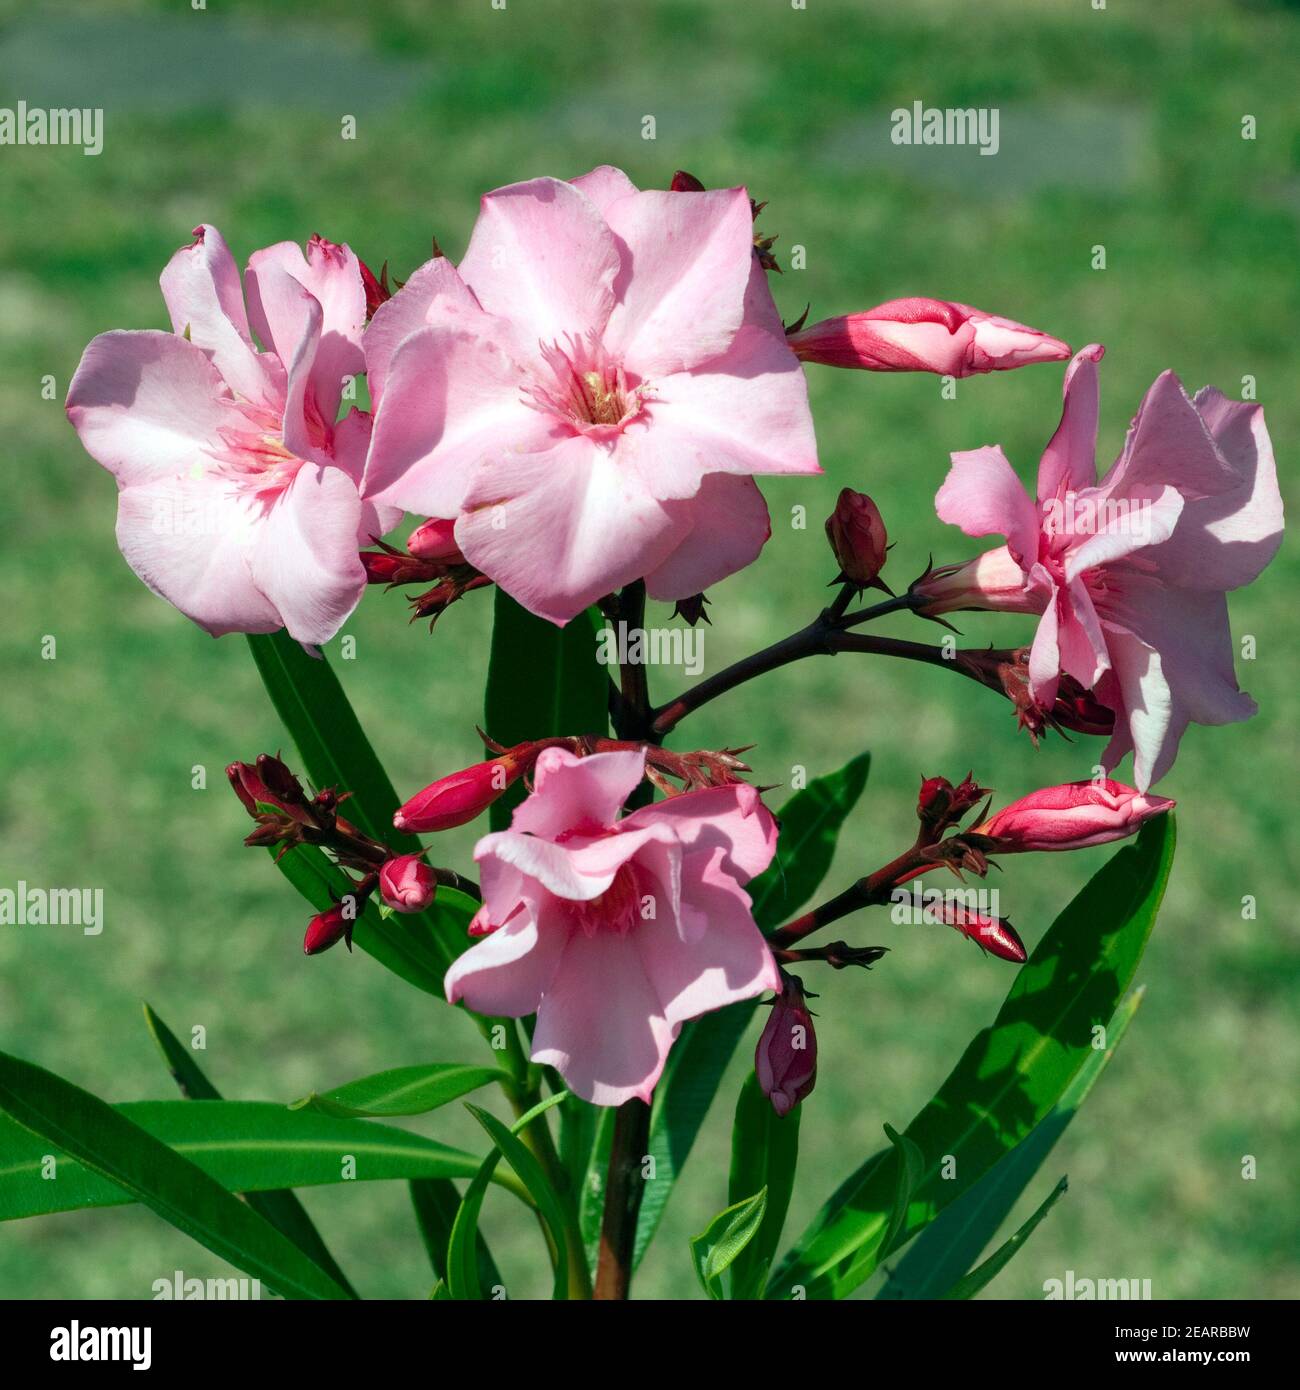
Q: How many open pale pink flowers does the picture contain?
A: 4